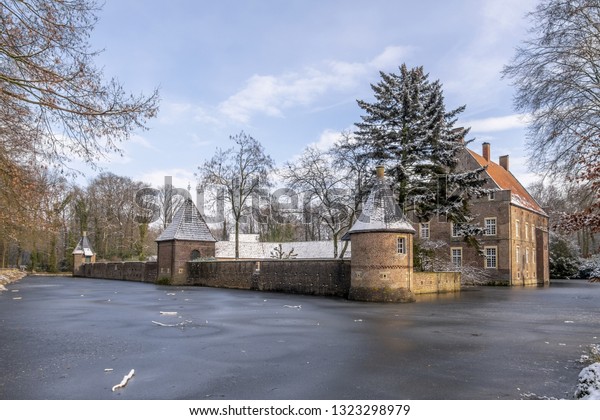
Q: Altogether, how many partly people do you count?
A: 0